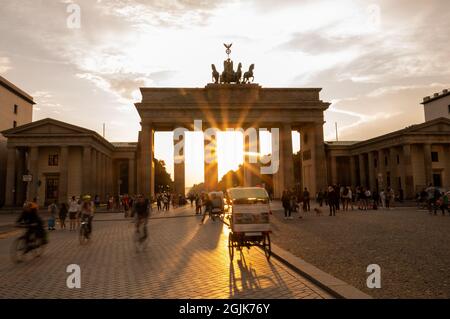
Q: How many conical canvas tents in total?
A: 0